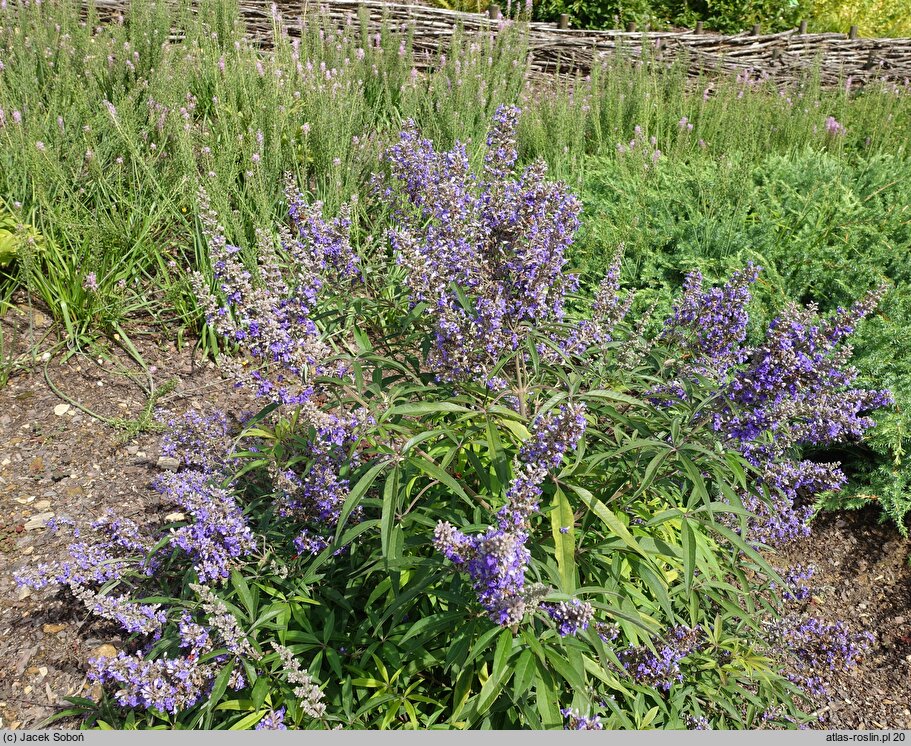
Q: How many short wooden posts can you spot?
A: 7